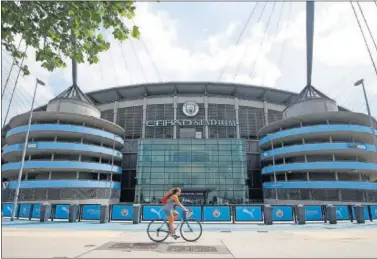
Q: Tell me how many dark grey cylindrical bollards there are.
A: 8